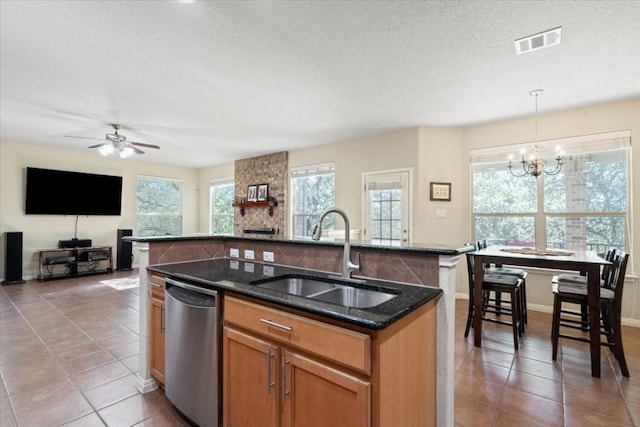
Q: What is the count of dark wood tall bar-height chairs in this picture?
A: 4